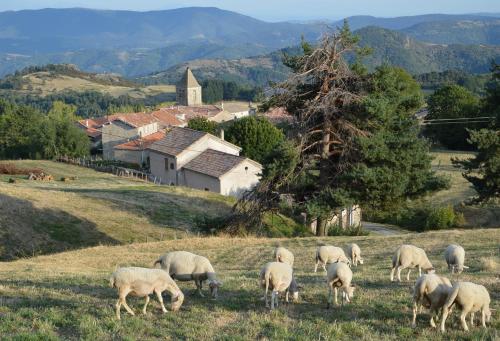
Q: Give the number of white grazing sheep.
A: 11